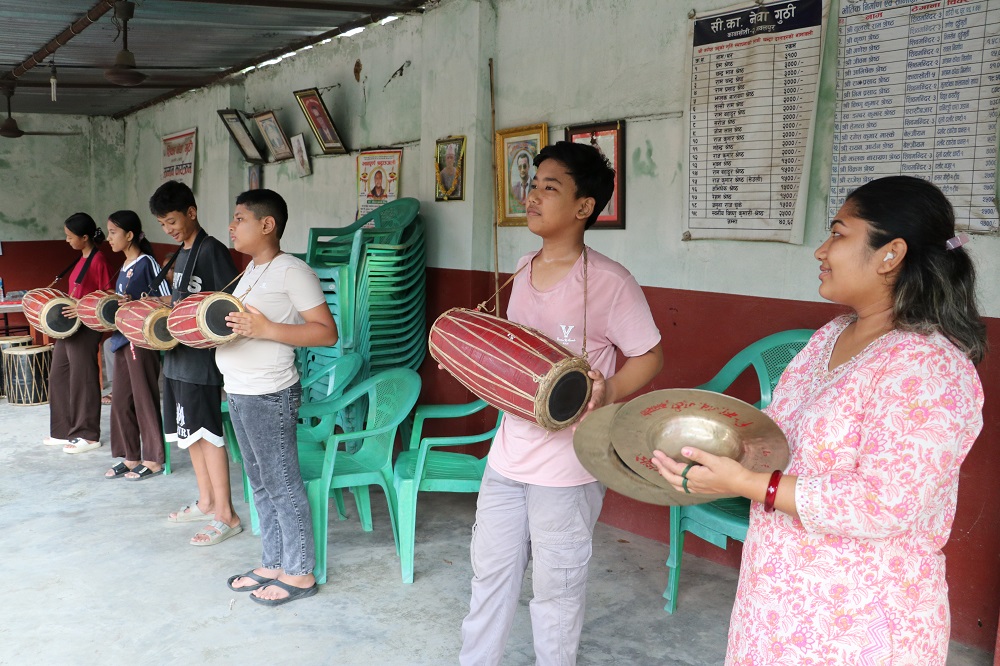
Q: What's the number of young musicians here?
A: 6